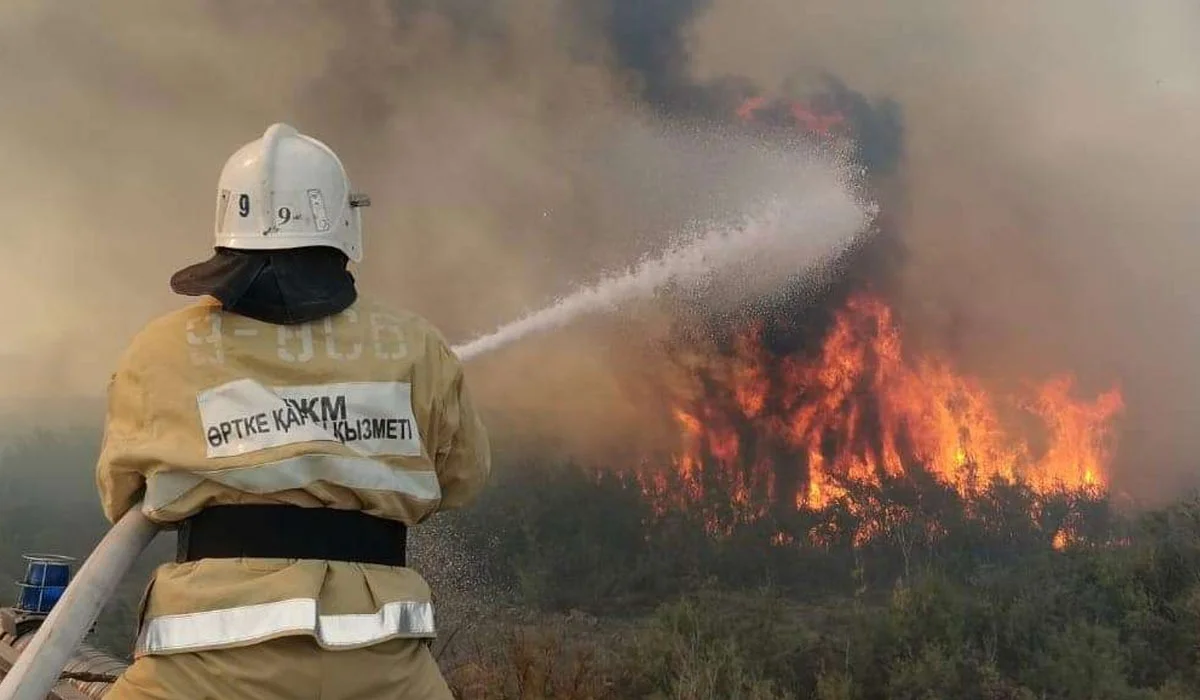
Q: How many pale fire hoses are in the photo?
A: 1